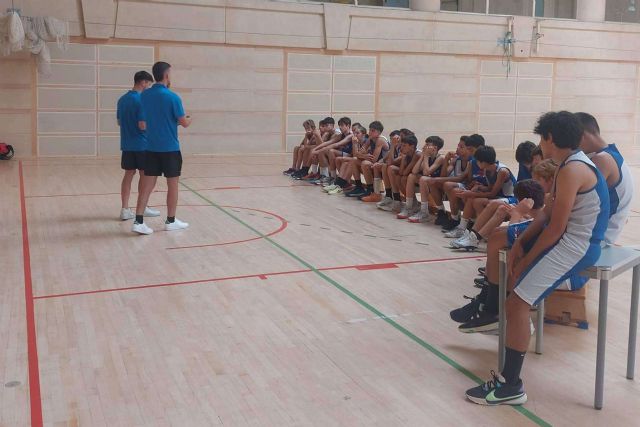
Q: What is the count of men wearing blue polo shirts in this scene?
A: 2